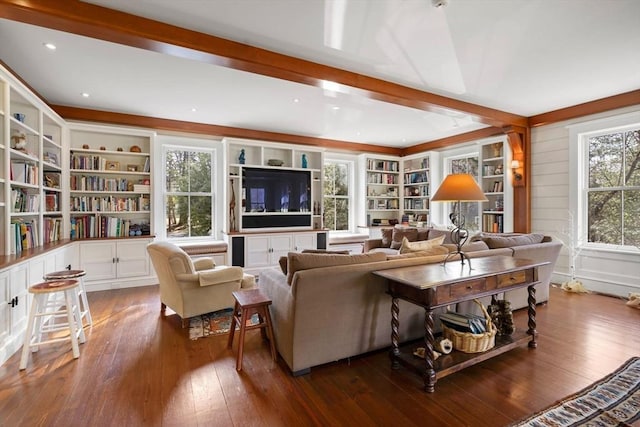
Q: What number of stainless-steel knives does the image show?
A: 0